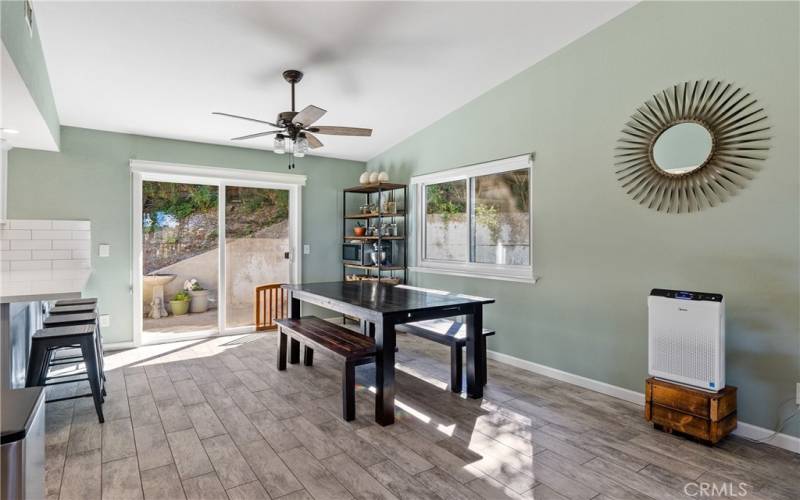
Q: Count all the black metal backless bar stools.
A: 4